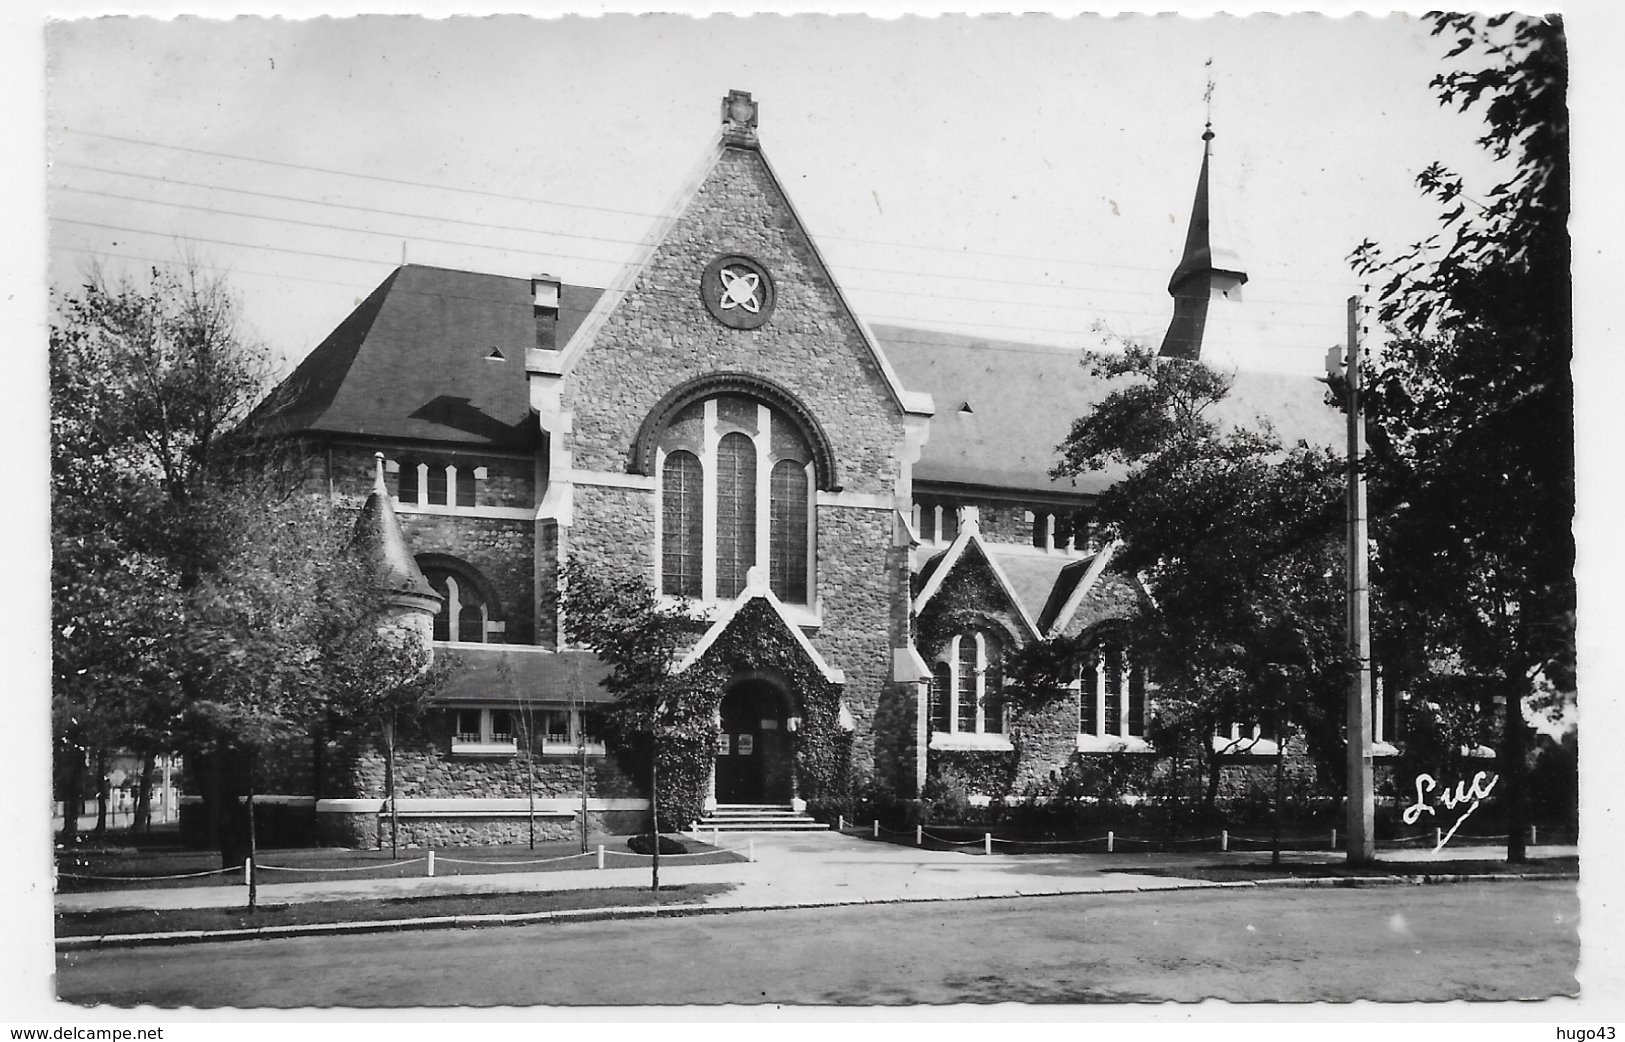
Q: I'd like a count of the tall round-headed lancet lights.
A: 3